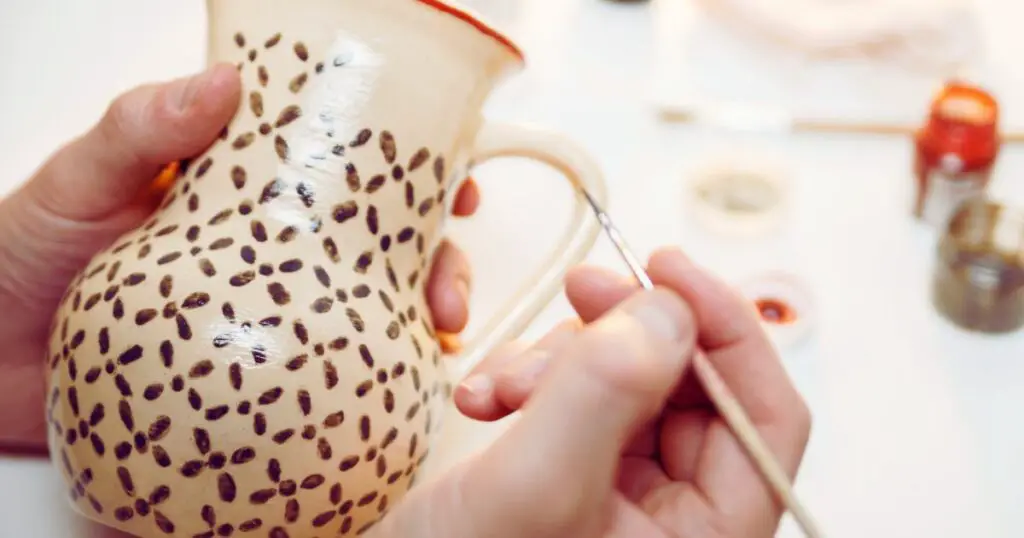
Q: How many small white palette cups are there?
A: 2